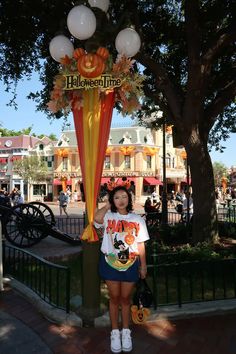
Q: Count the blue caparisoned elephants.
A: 0